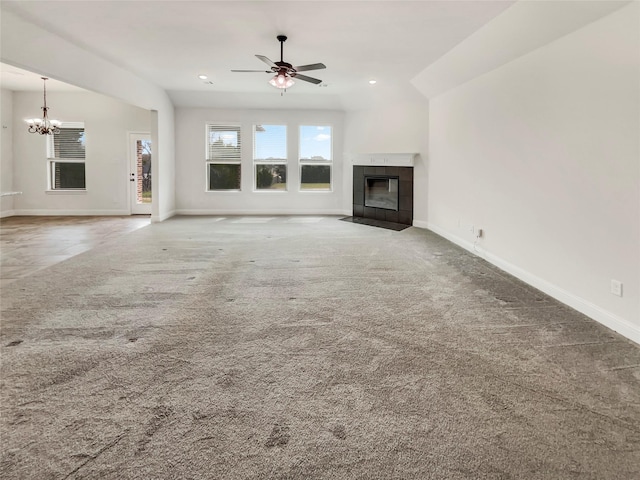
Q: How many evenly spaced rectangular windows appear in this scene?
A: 3